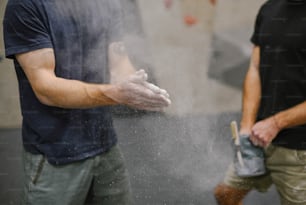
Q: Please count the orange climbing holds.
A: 2